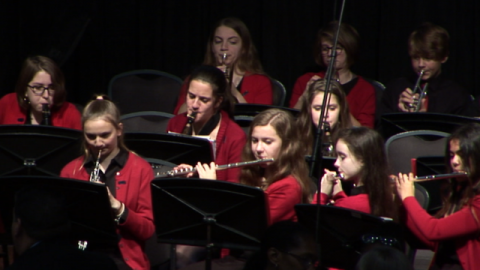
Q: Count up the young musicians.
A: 10